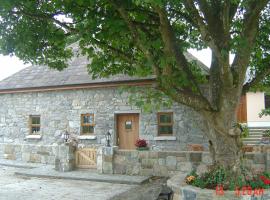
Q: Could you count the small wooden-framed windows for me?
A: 3